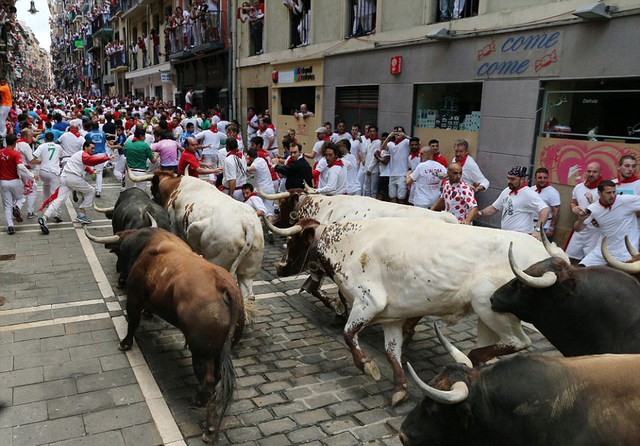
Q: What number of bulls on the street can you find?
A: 8